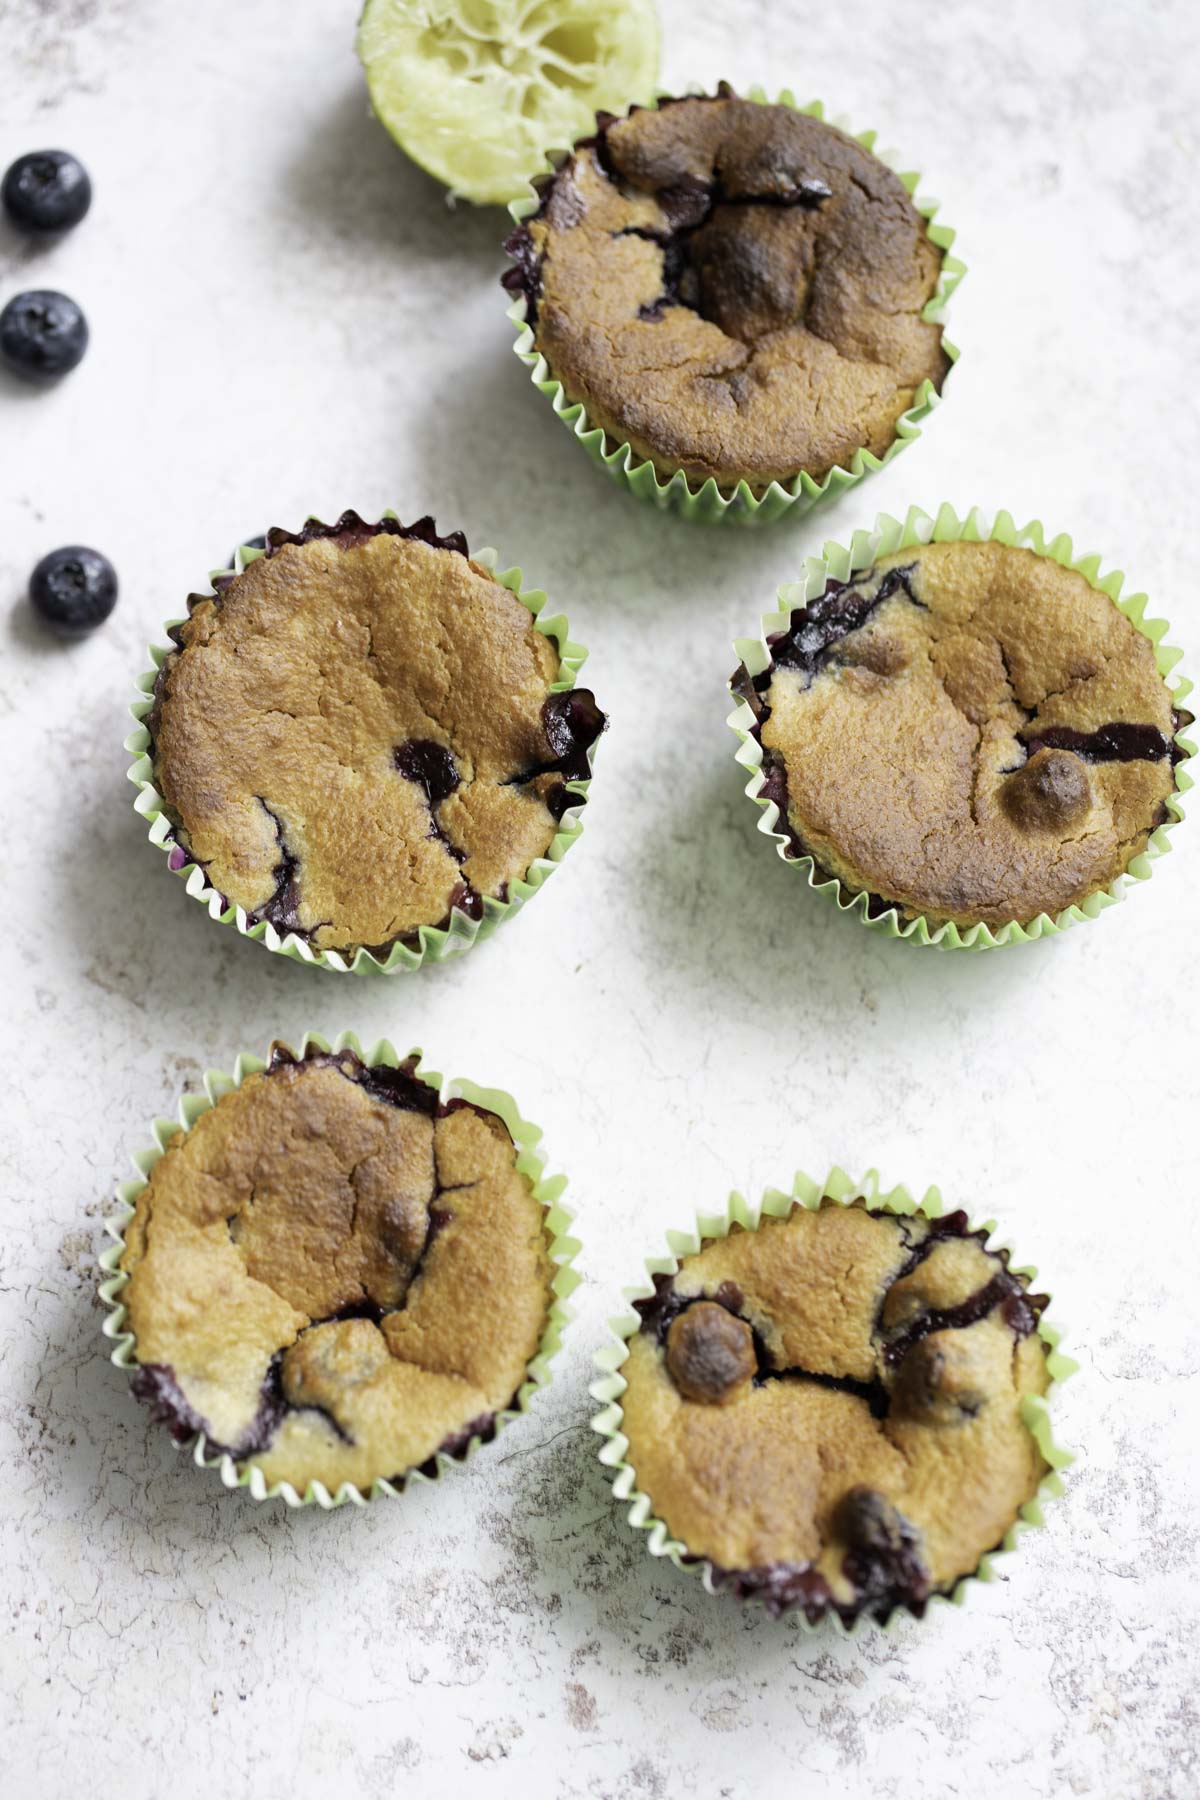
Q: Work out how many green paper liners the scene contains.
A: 5